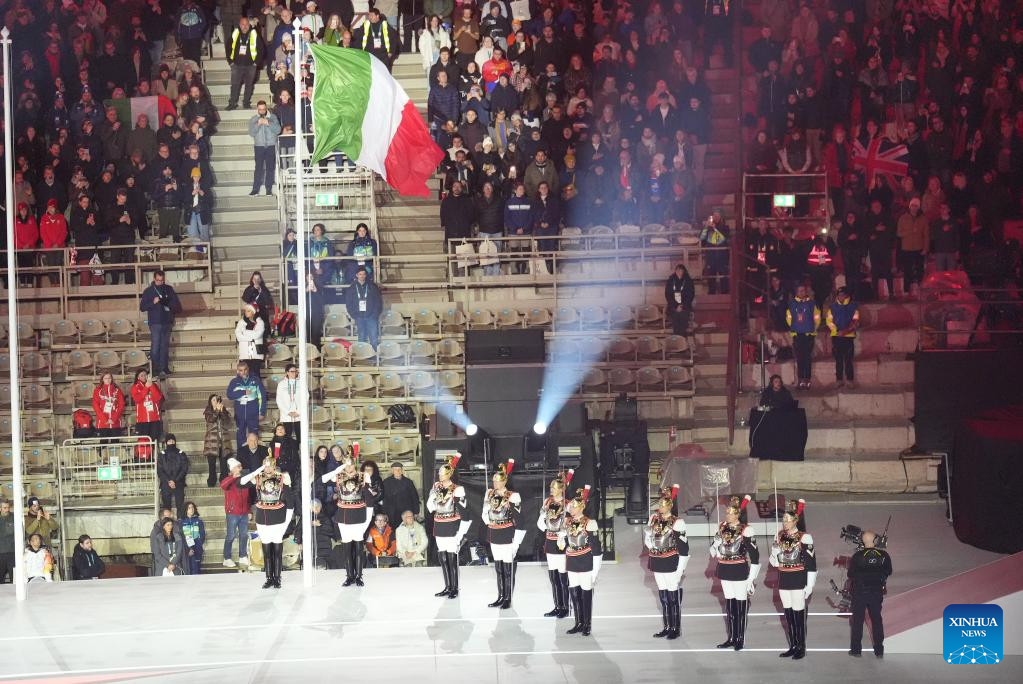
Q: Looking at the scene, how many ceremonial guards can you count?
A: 9